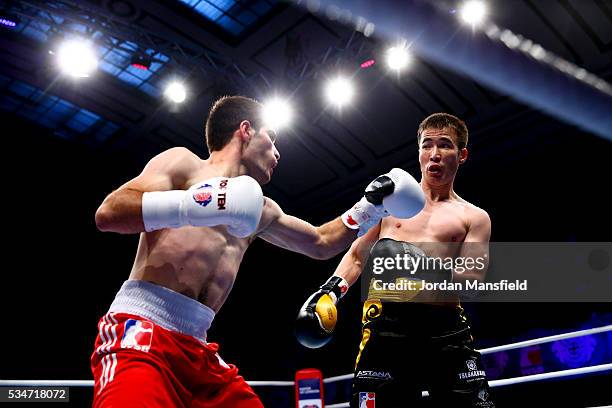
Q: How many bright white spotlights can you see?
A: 6